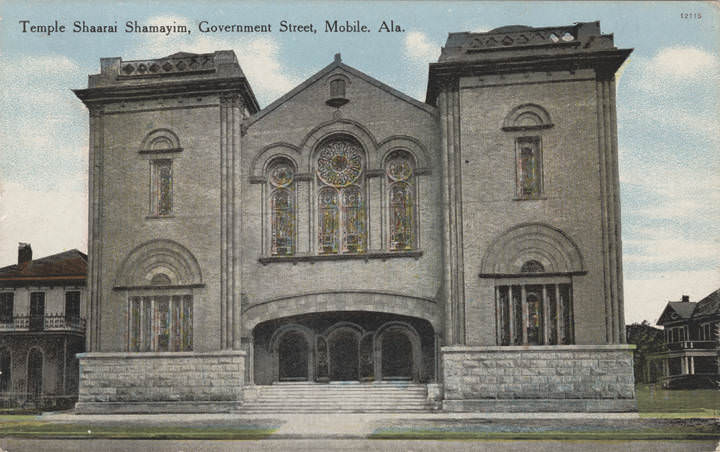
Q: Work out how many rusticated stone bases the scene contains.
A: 2